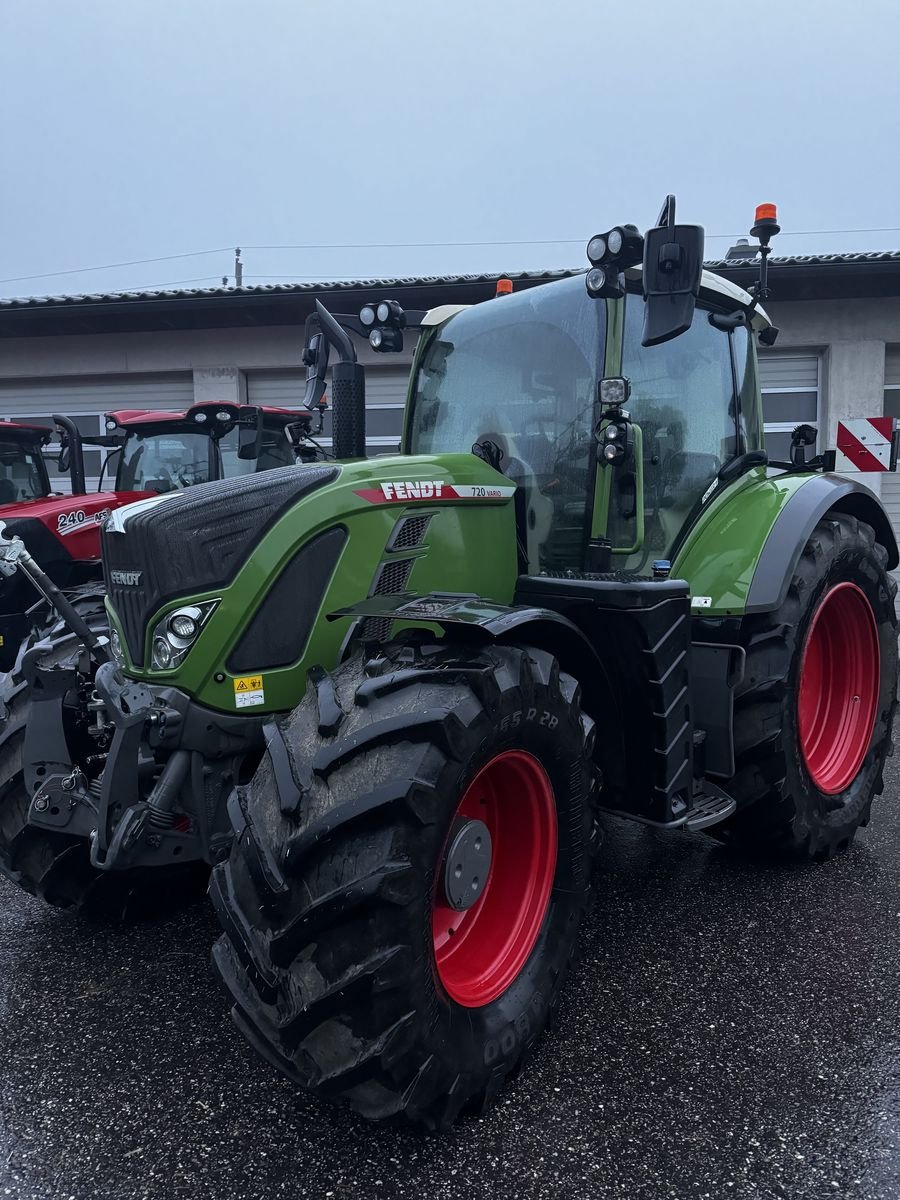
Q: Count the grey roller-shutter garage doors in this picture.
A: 4